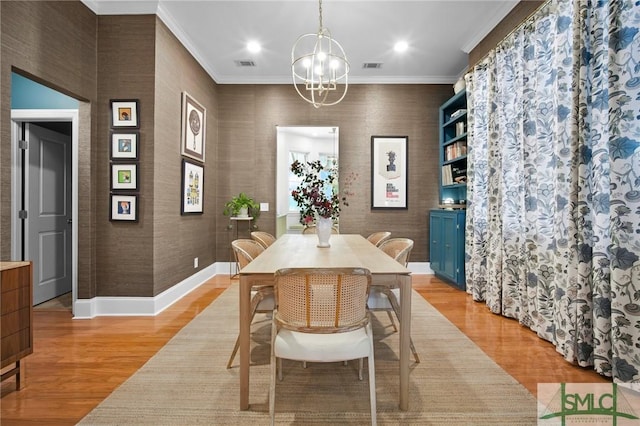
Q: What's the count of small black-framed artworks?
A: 4